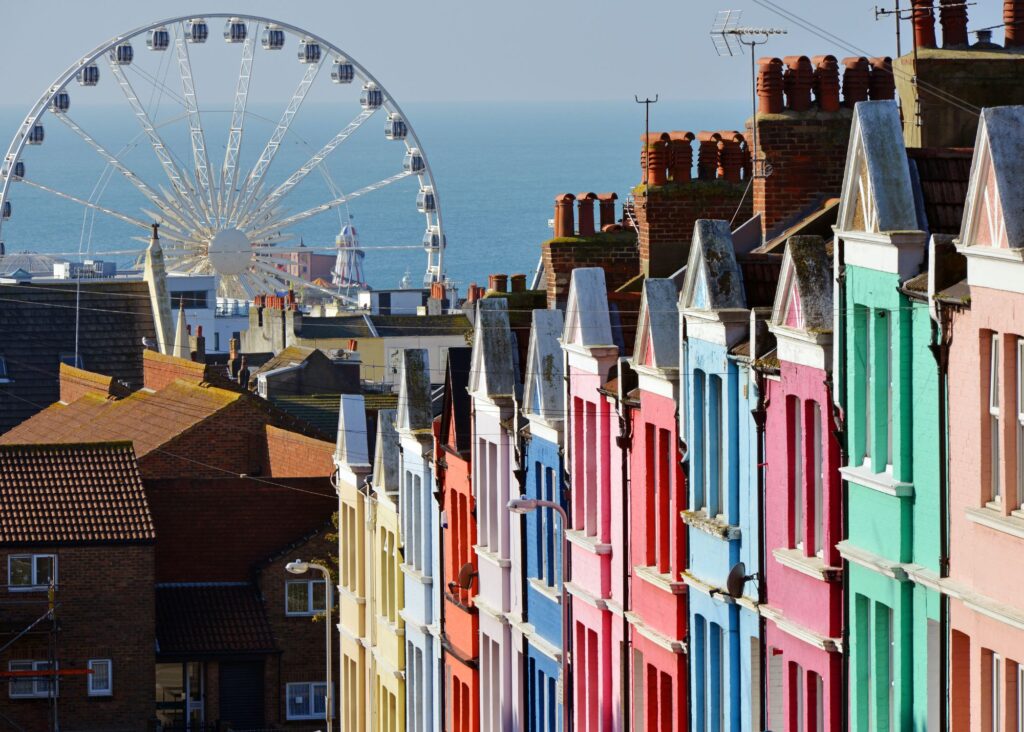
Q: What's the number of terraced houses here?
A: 12